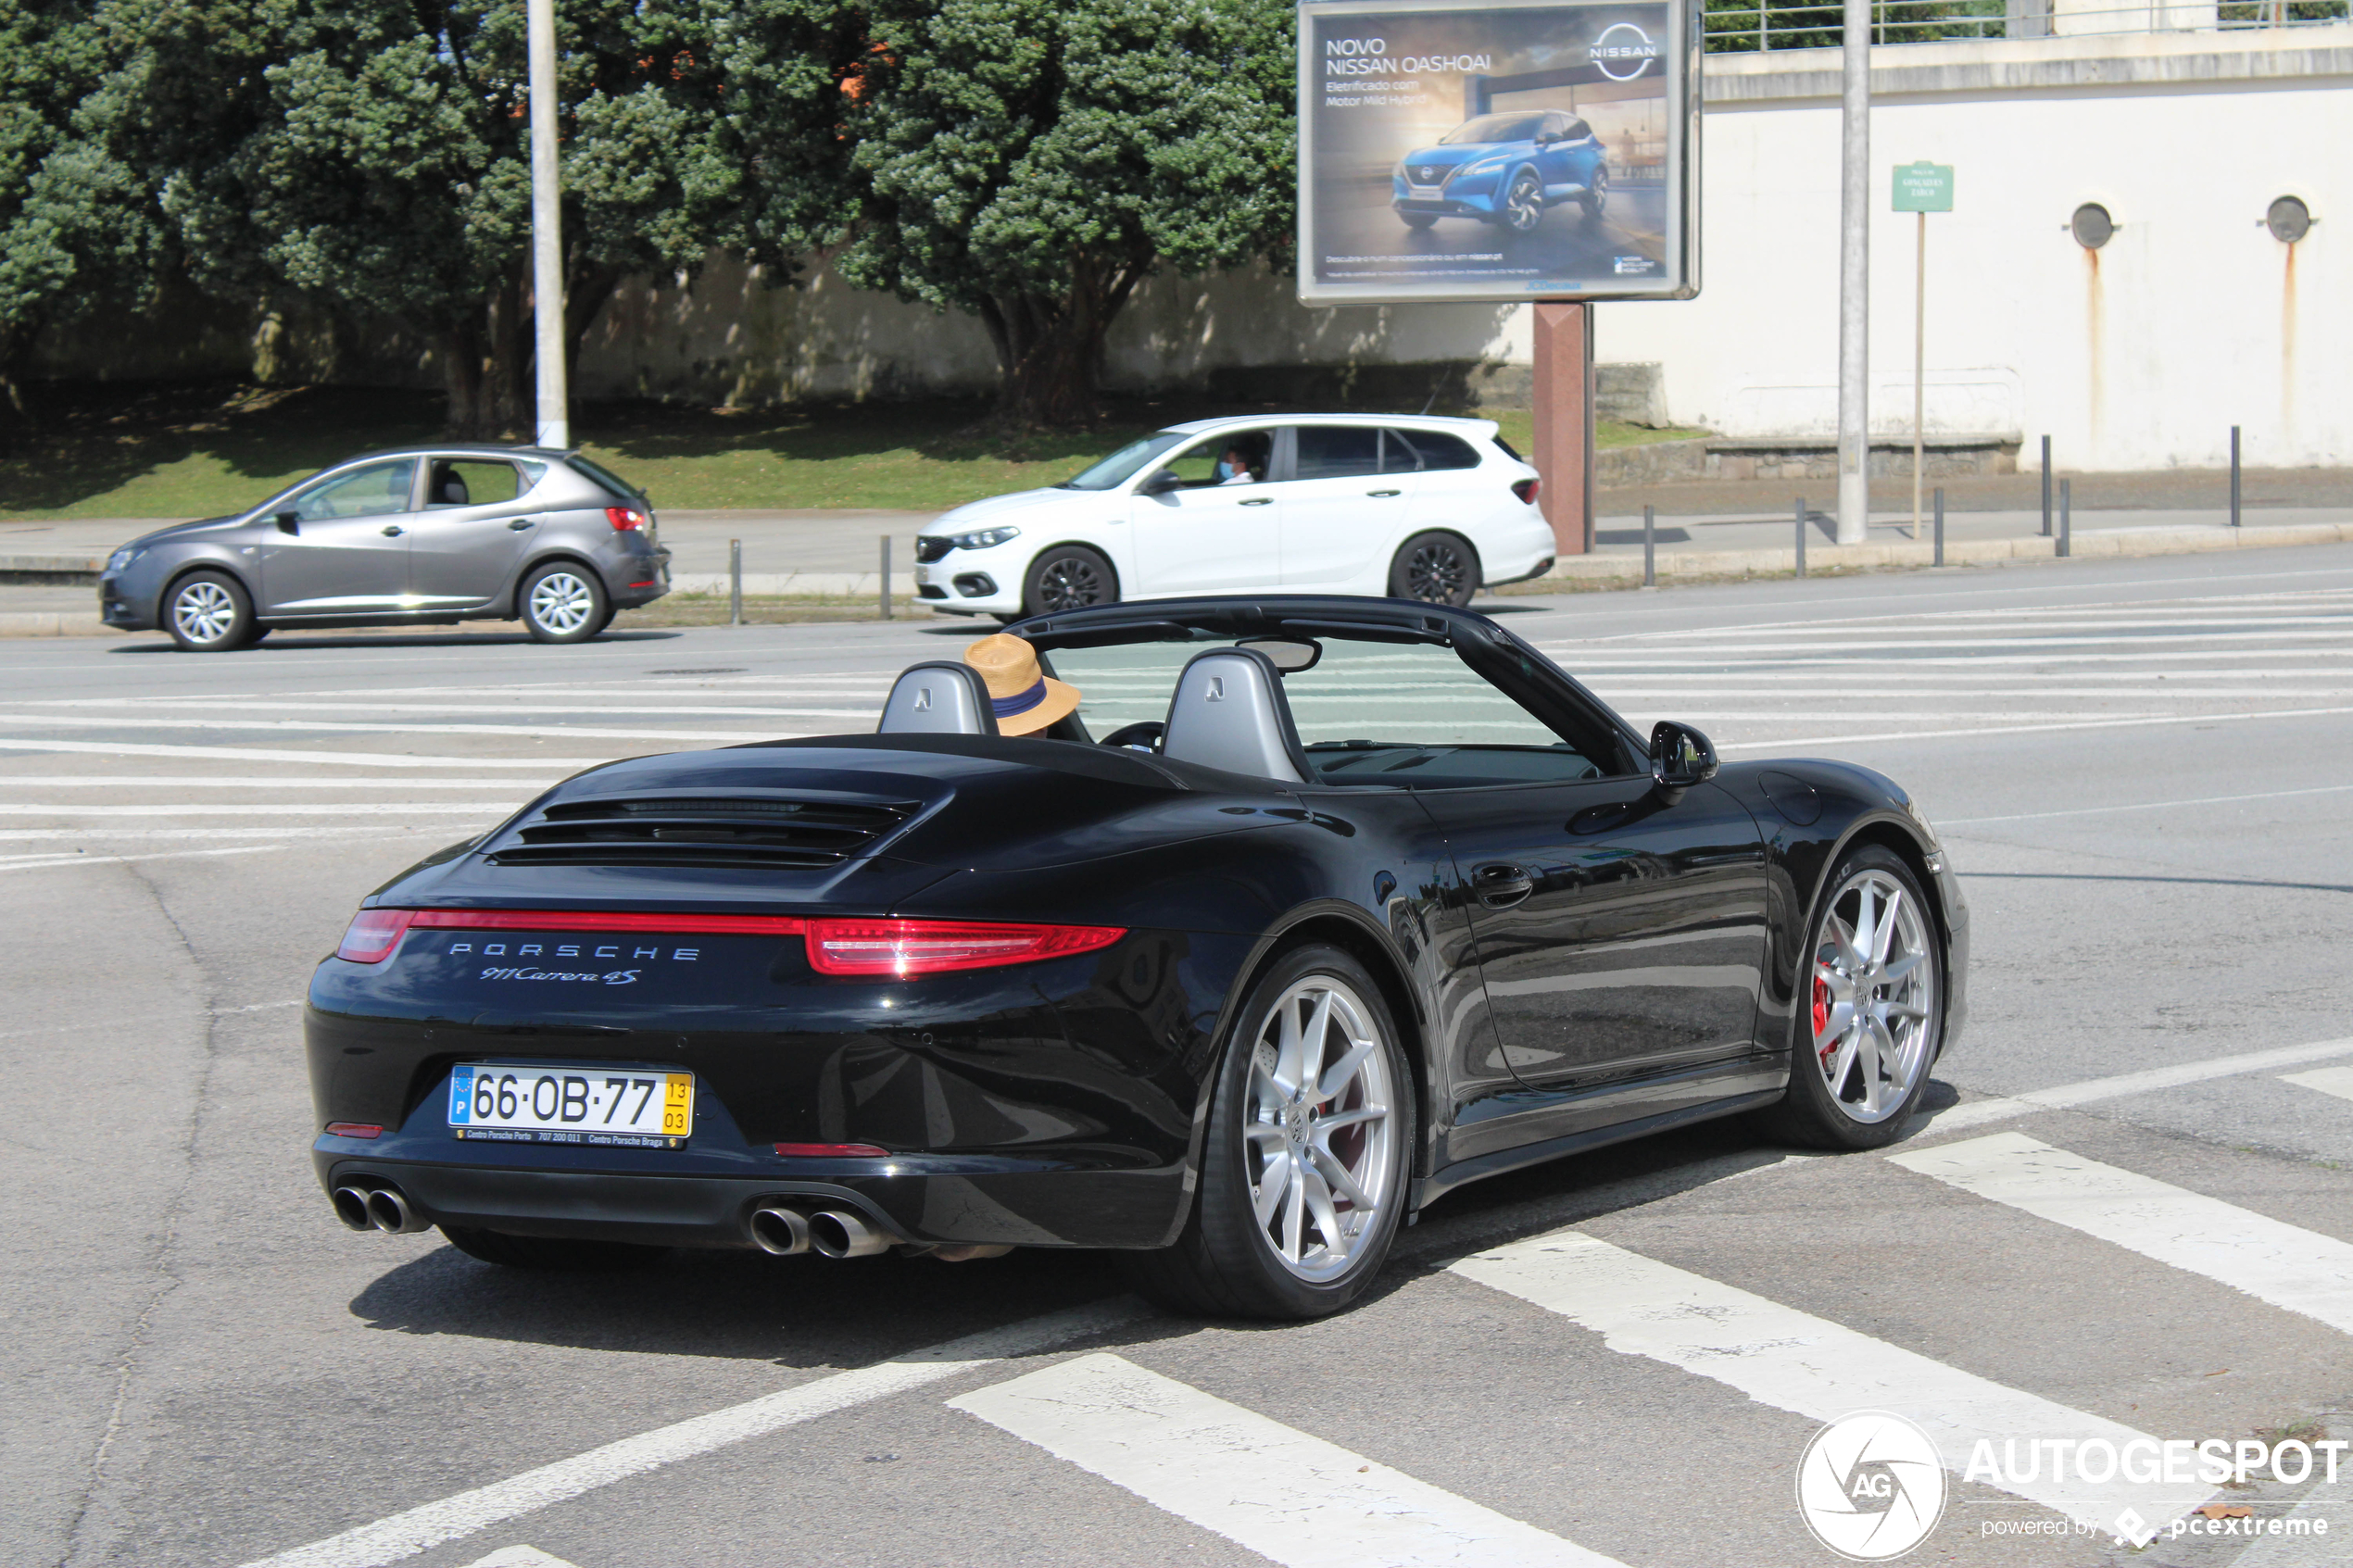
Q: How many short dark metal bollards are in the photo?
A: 8